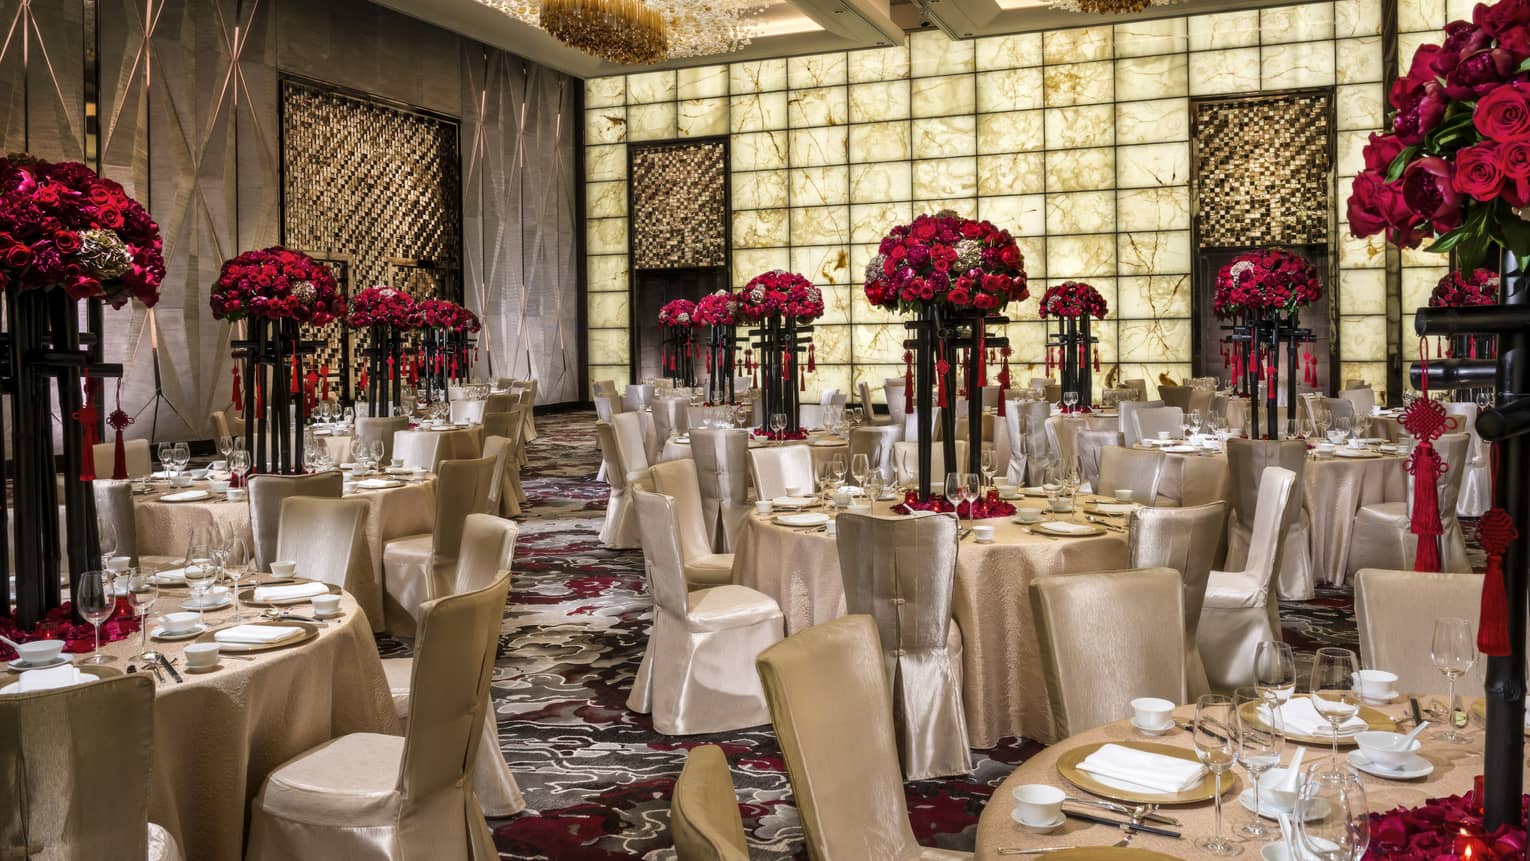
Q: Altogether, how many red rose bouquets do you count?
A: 12